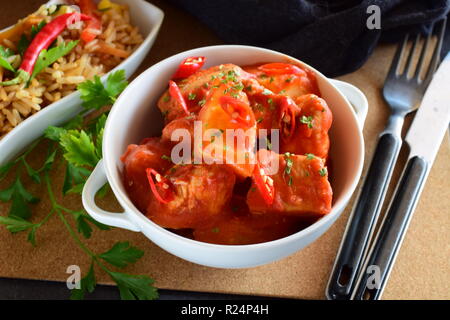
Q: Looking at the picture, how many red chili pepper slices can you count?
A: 7